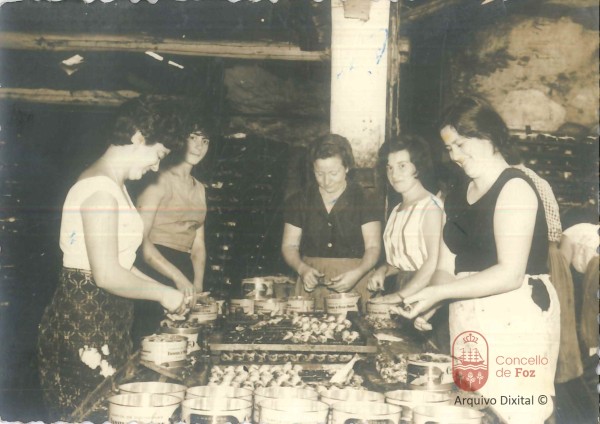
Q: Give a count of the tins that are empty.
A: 10